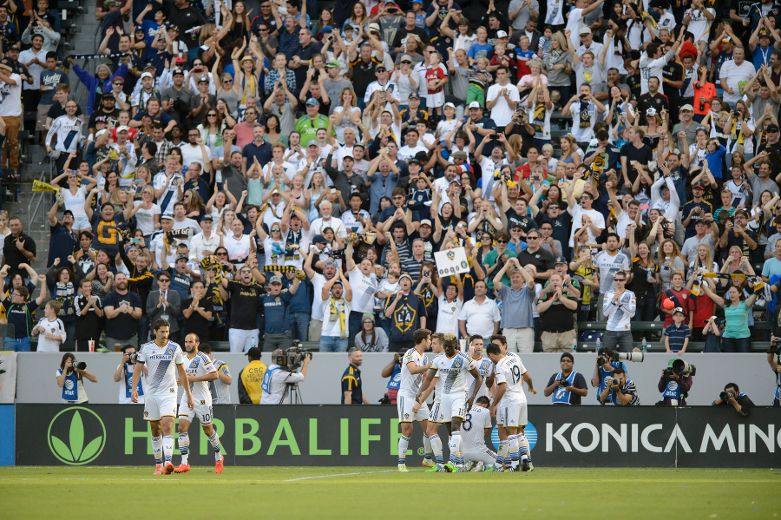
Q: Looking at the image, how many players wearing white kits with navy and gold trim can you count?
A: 9